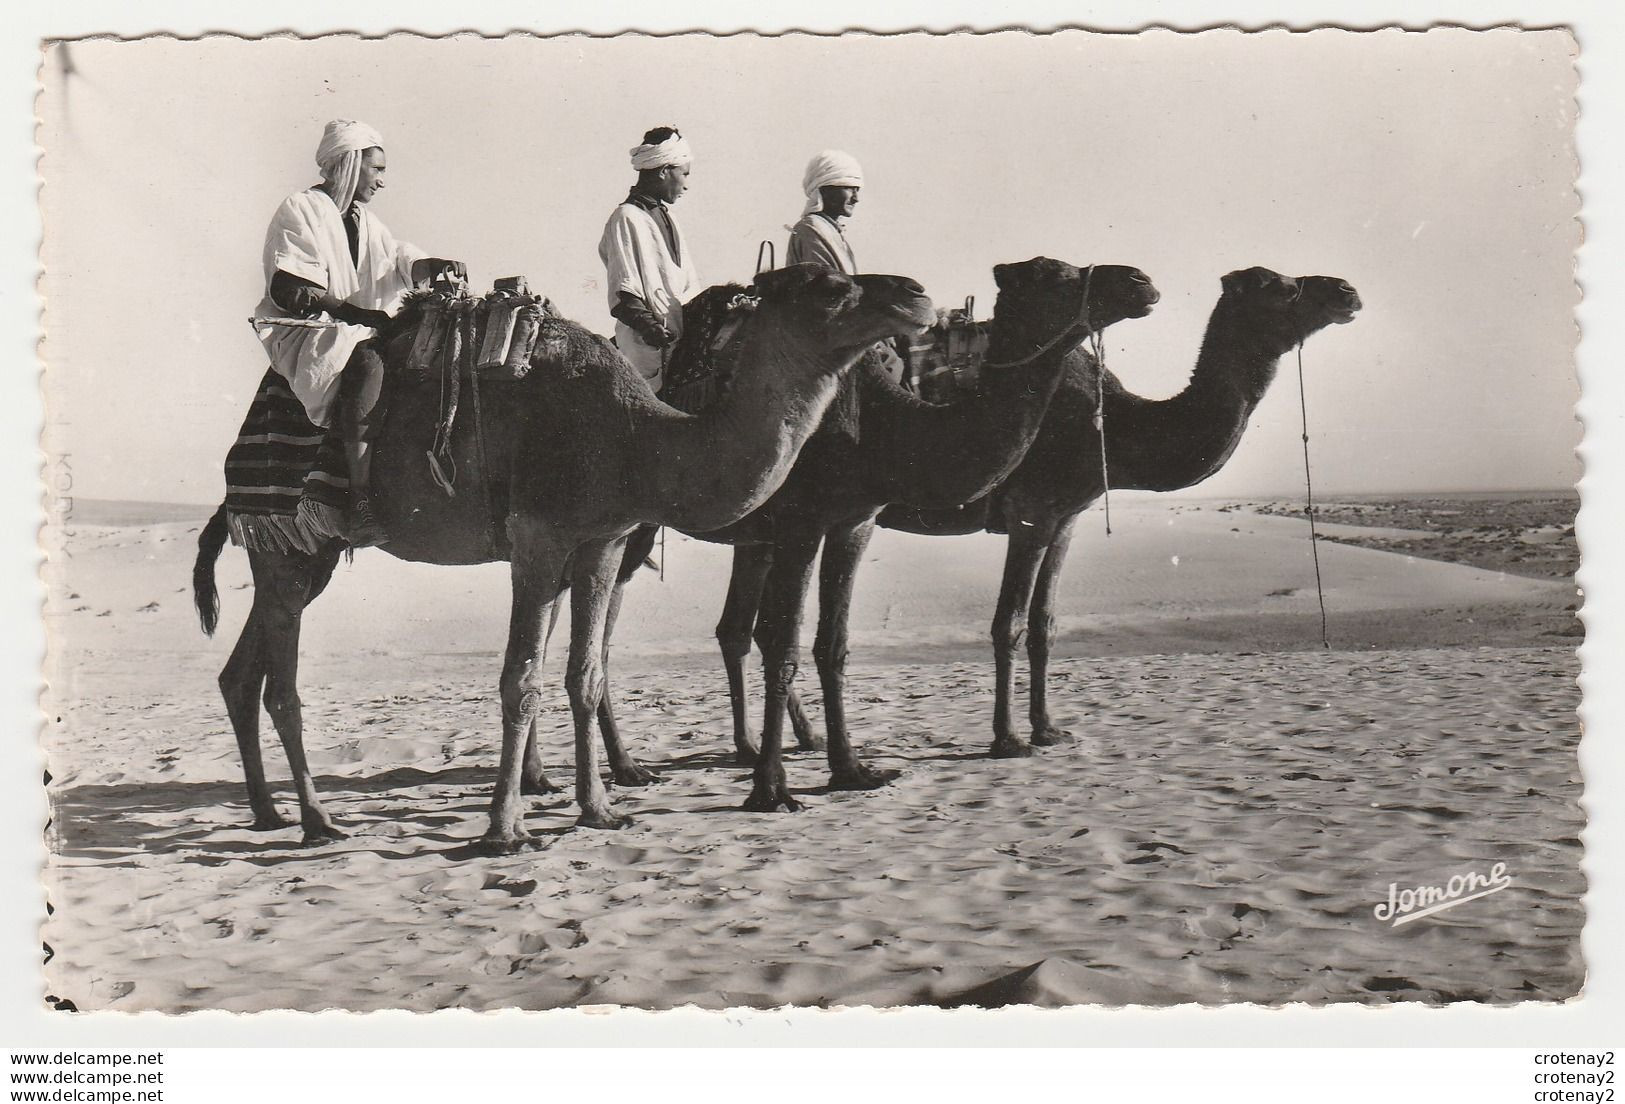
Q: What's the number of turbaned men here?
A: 3